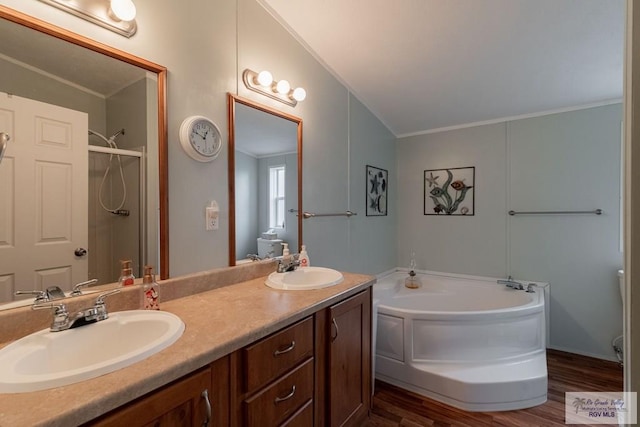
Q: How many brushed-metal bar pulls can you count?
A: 4